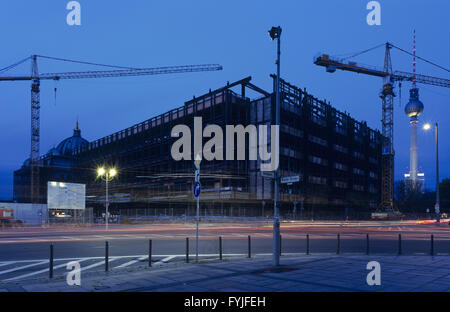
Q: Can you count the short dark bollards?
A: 12